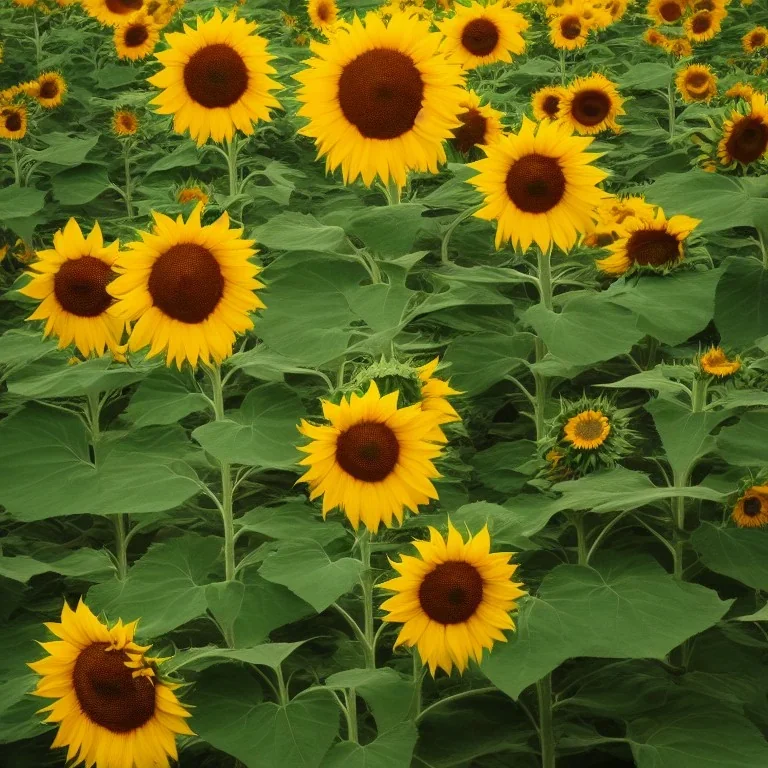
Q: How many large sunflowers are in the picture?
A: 8